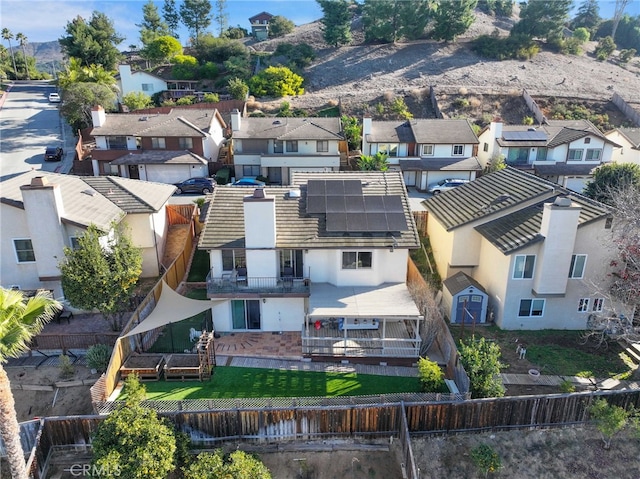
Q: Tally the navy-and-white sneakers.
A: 0